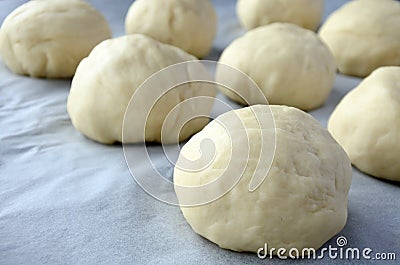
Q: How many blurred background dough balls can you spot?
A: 7